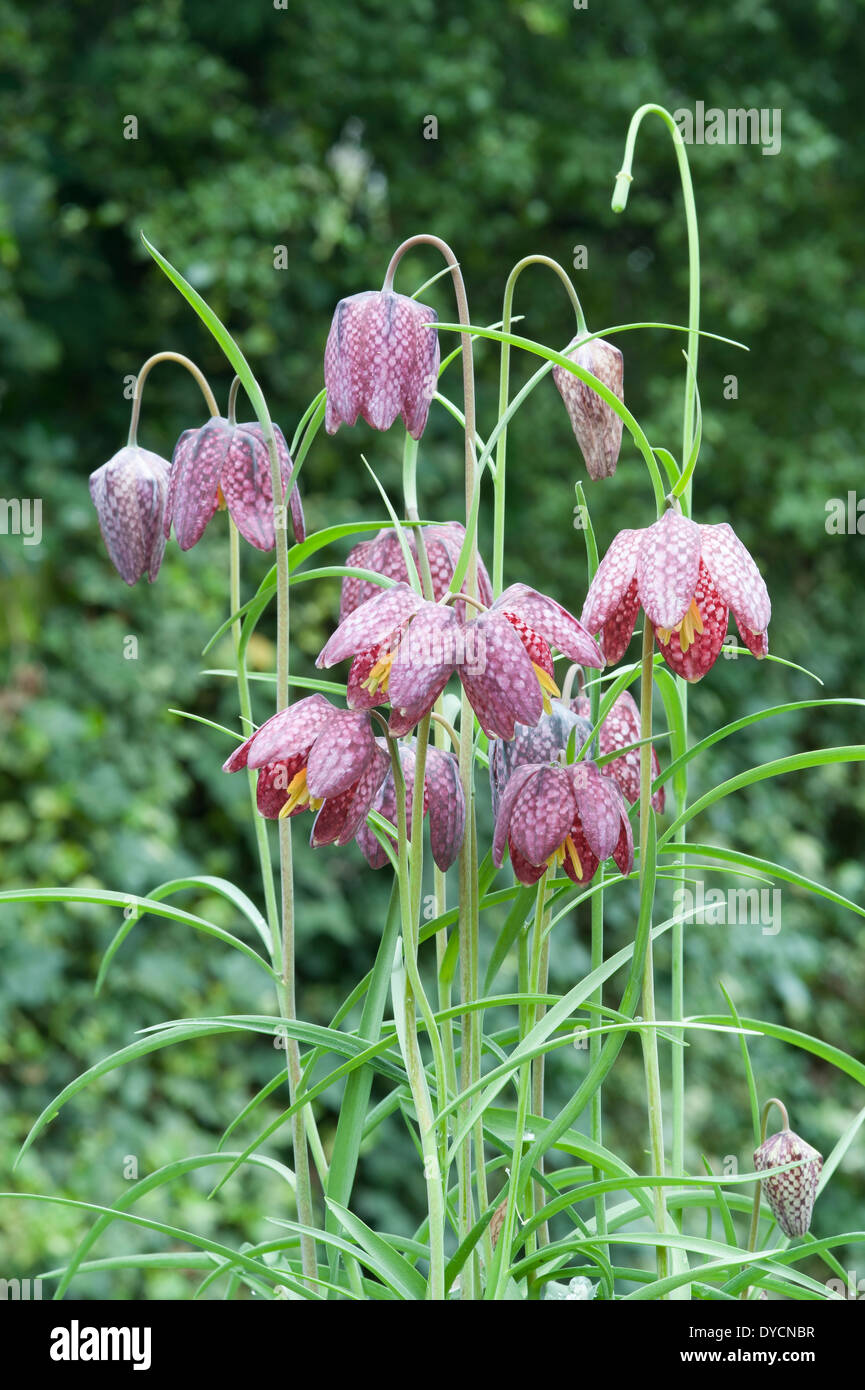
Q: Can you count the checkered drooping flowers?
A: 14